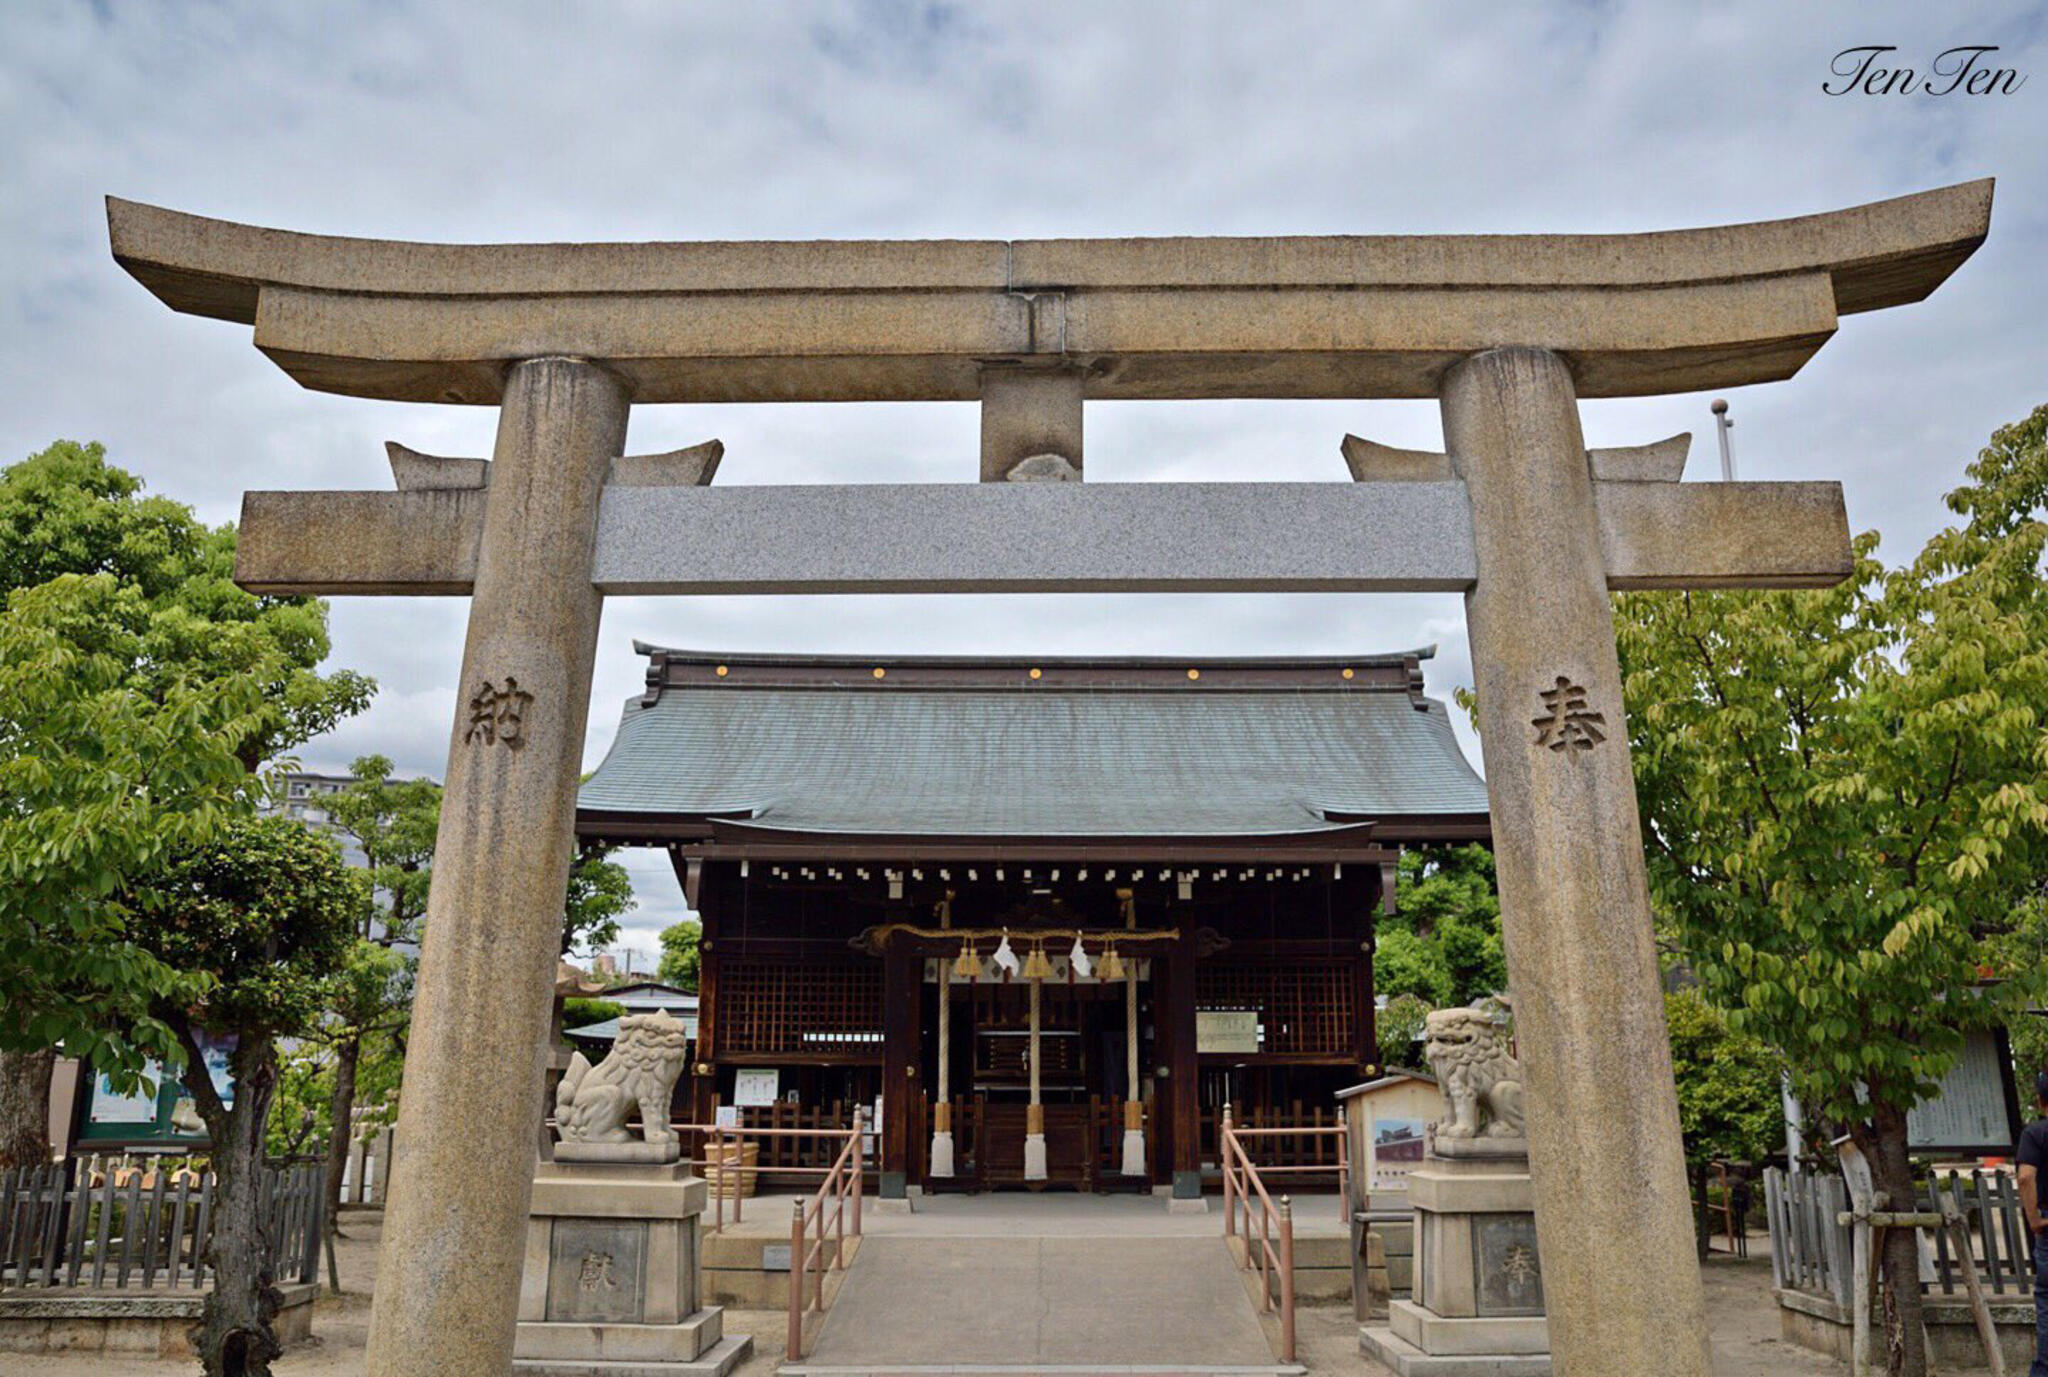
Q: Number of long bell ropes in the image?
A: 3